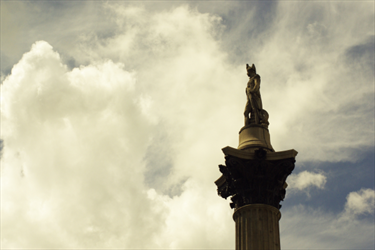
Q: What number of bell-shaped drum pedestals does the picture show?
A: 1